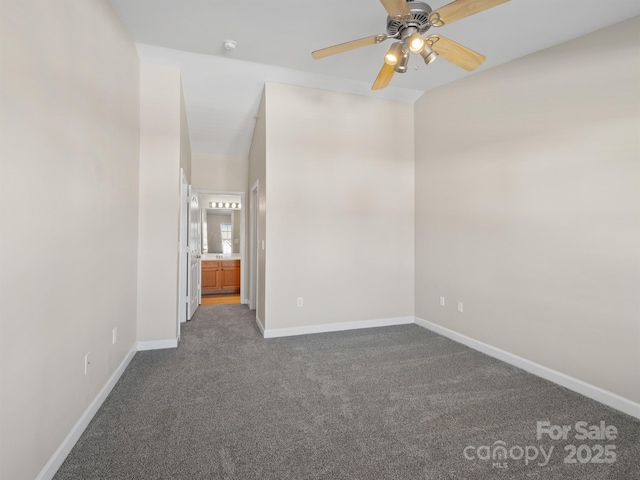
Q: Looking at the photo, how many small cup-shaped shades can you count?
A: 4